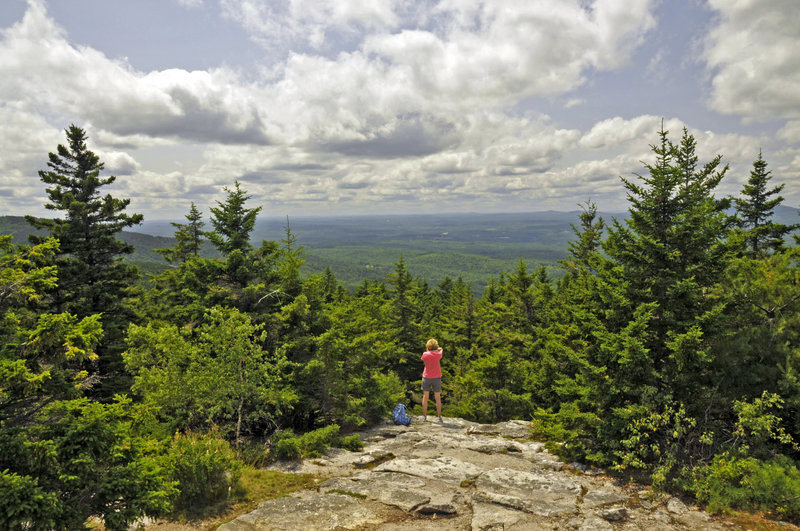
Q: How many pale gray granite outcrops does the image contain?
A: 1